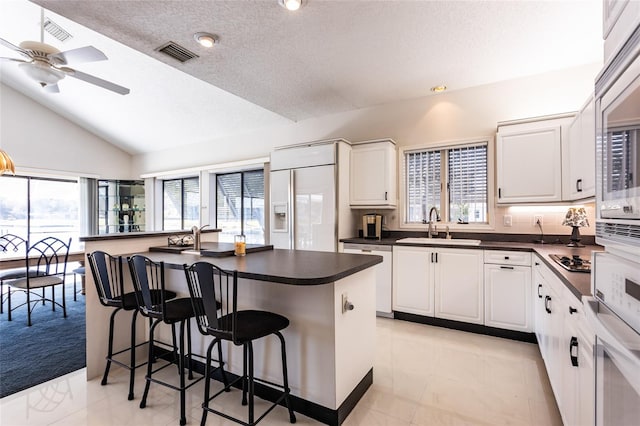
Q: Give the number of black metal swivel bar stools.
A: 3